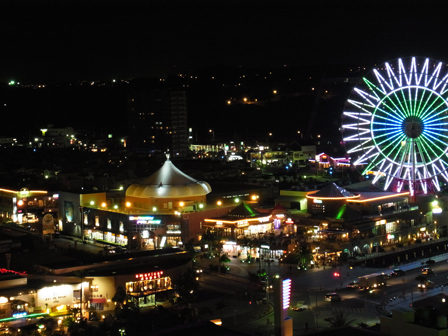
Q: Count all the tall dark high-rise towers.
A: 1